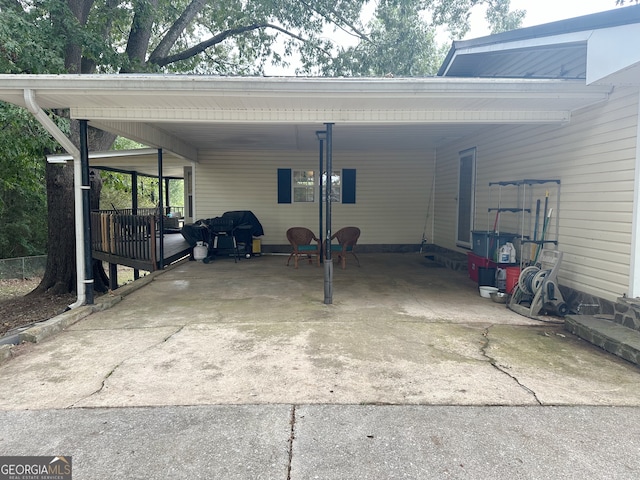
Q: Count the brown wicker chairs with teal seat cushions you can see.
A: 2